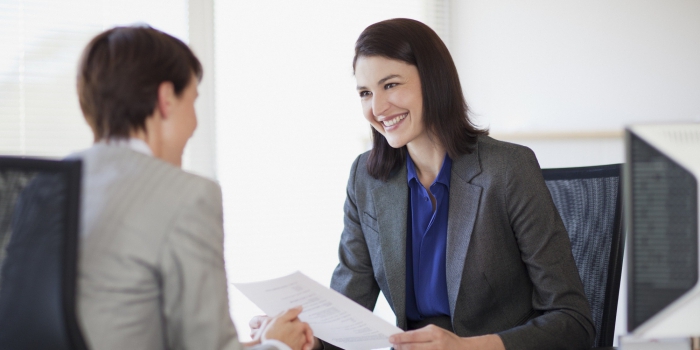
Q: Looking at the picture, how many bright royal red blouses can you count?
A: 0